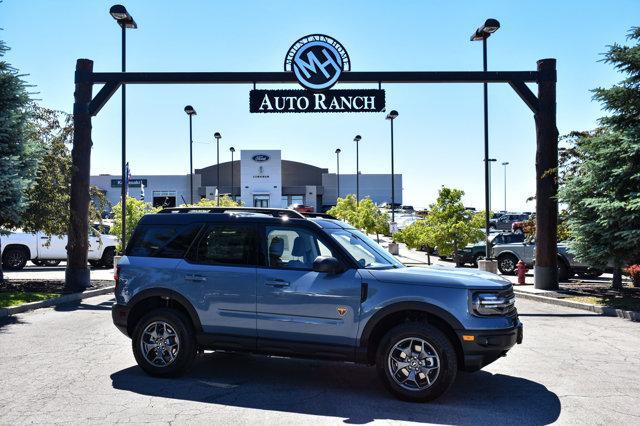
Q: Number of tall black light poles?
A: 8